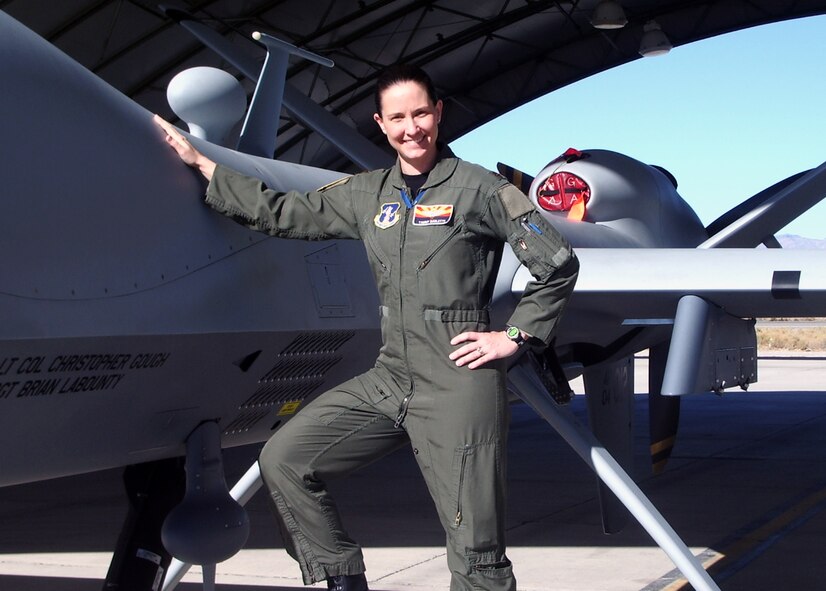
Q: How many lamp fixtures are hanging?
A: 2